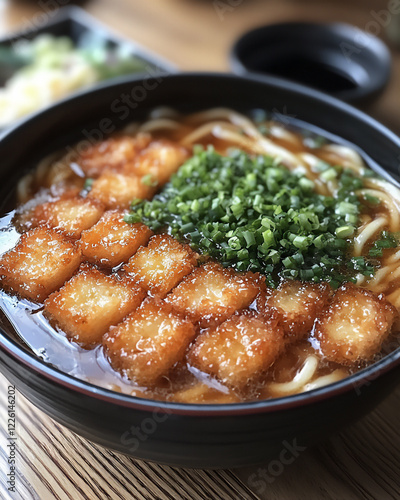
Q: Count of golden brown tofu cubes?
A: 13